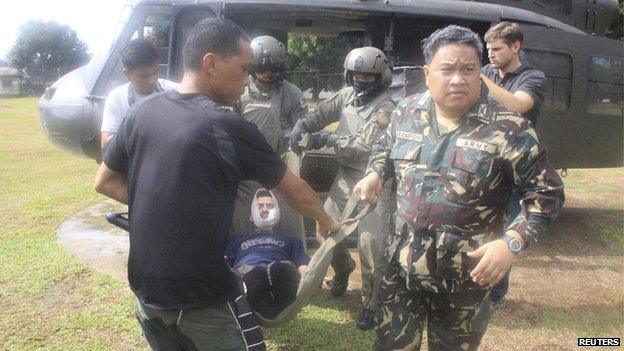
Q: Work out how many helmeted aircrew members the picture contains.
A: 2